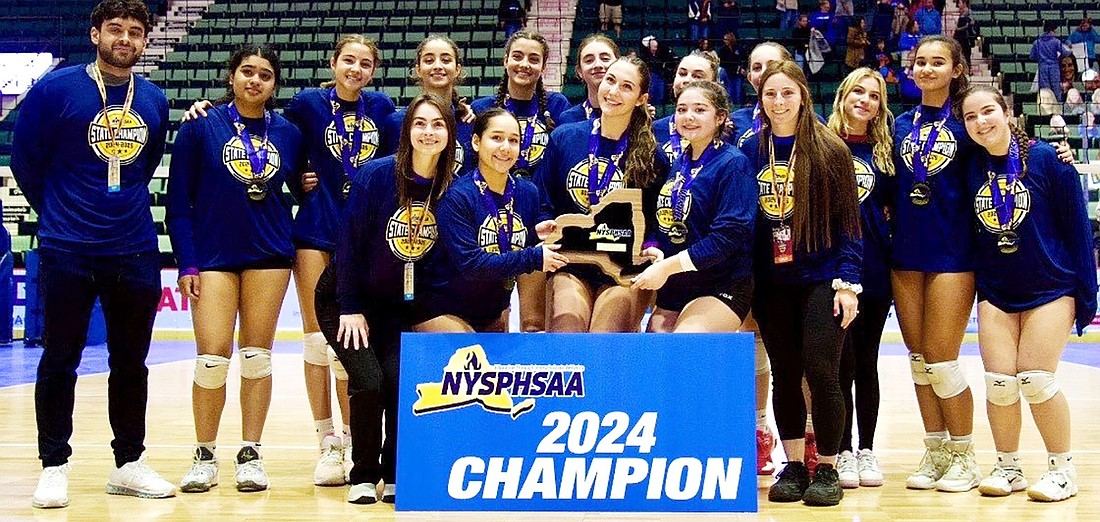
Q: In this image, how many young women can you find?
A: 15